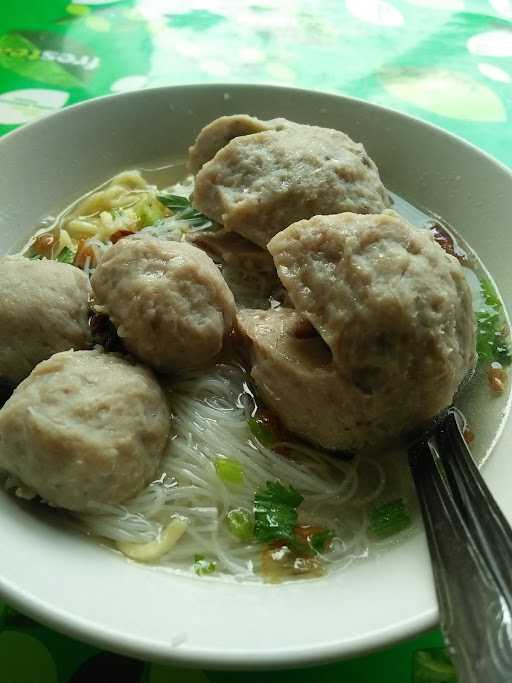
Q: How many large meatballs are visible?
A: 2